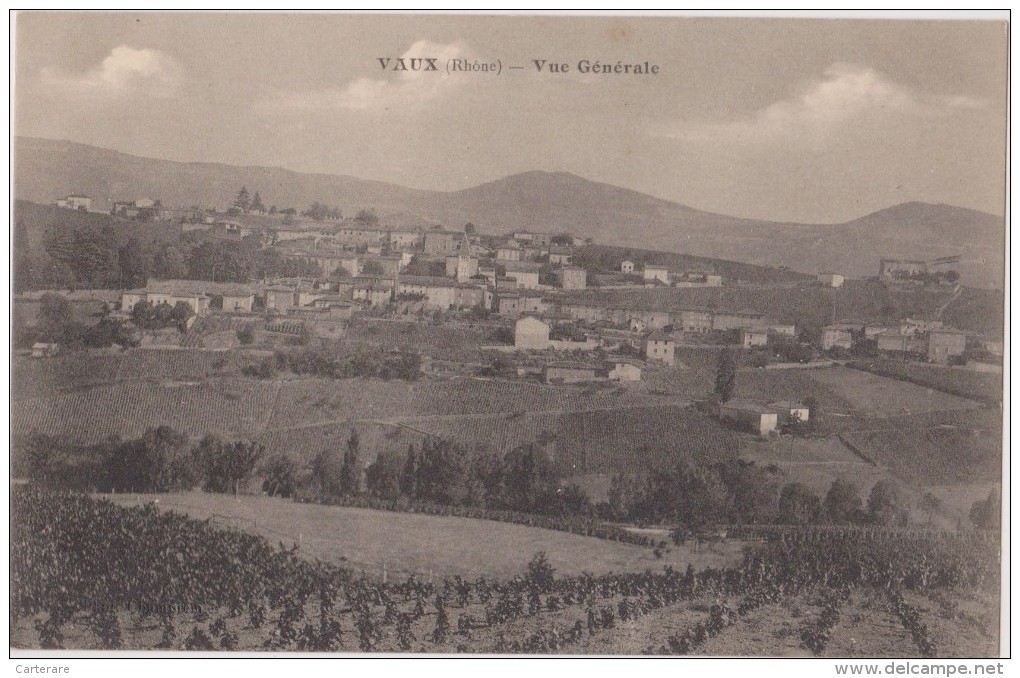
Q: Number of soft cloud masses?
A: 3